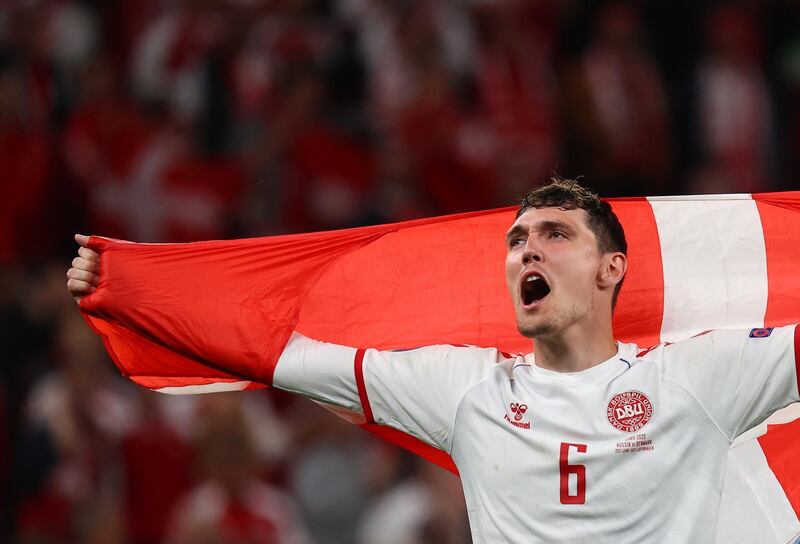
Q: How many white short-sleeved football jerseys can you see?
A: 1